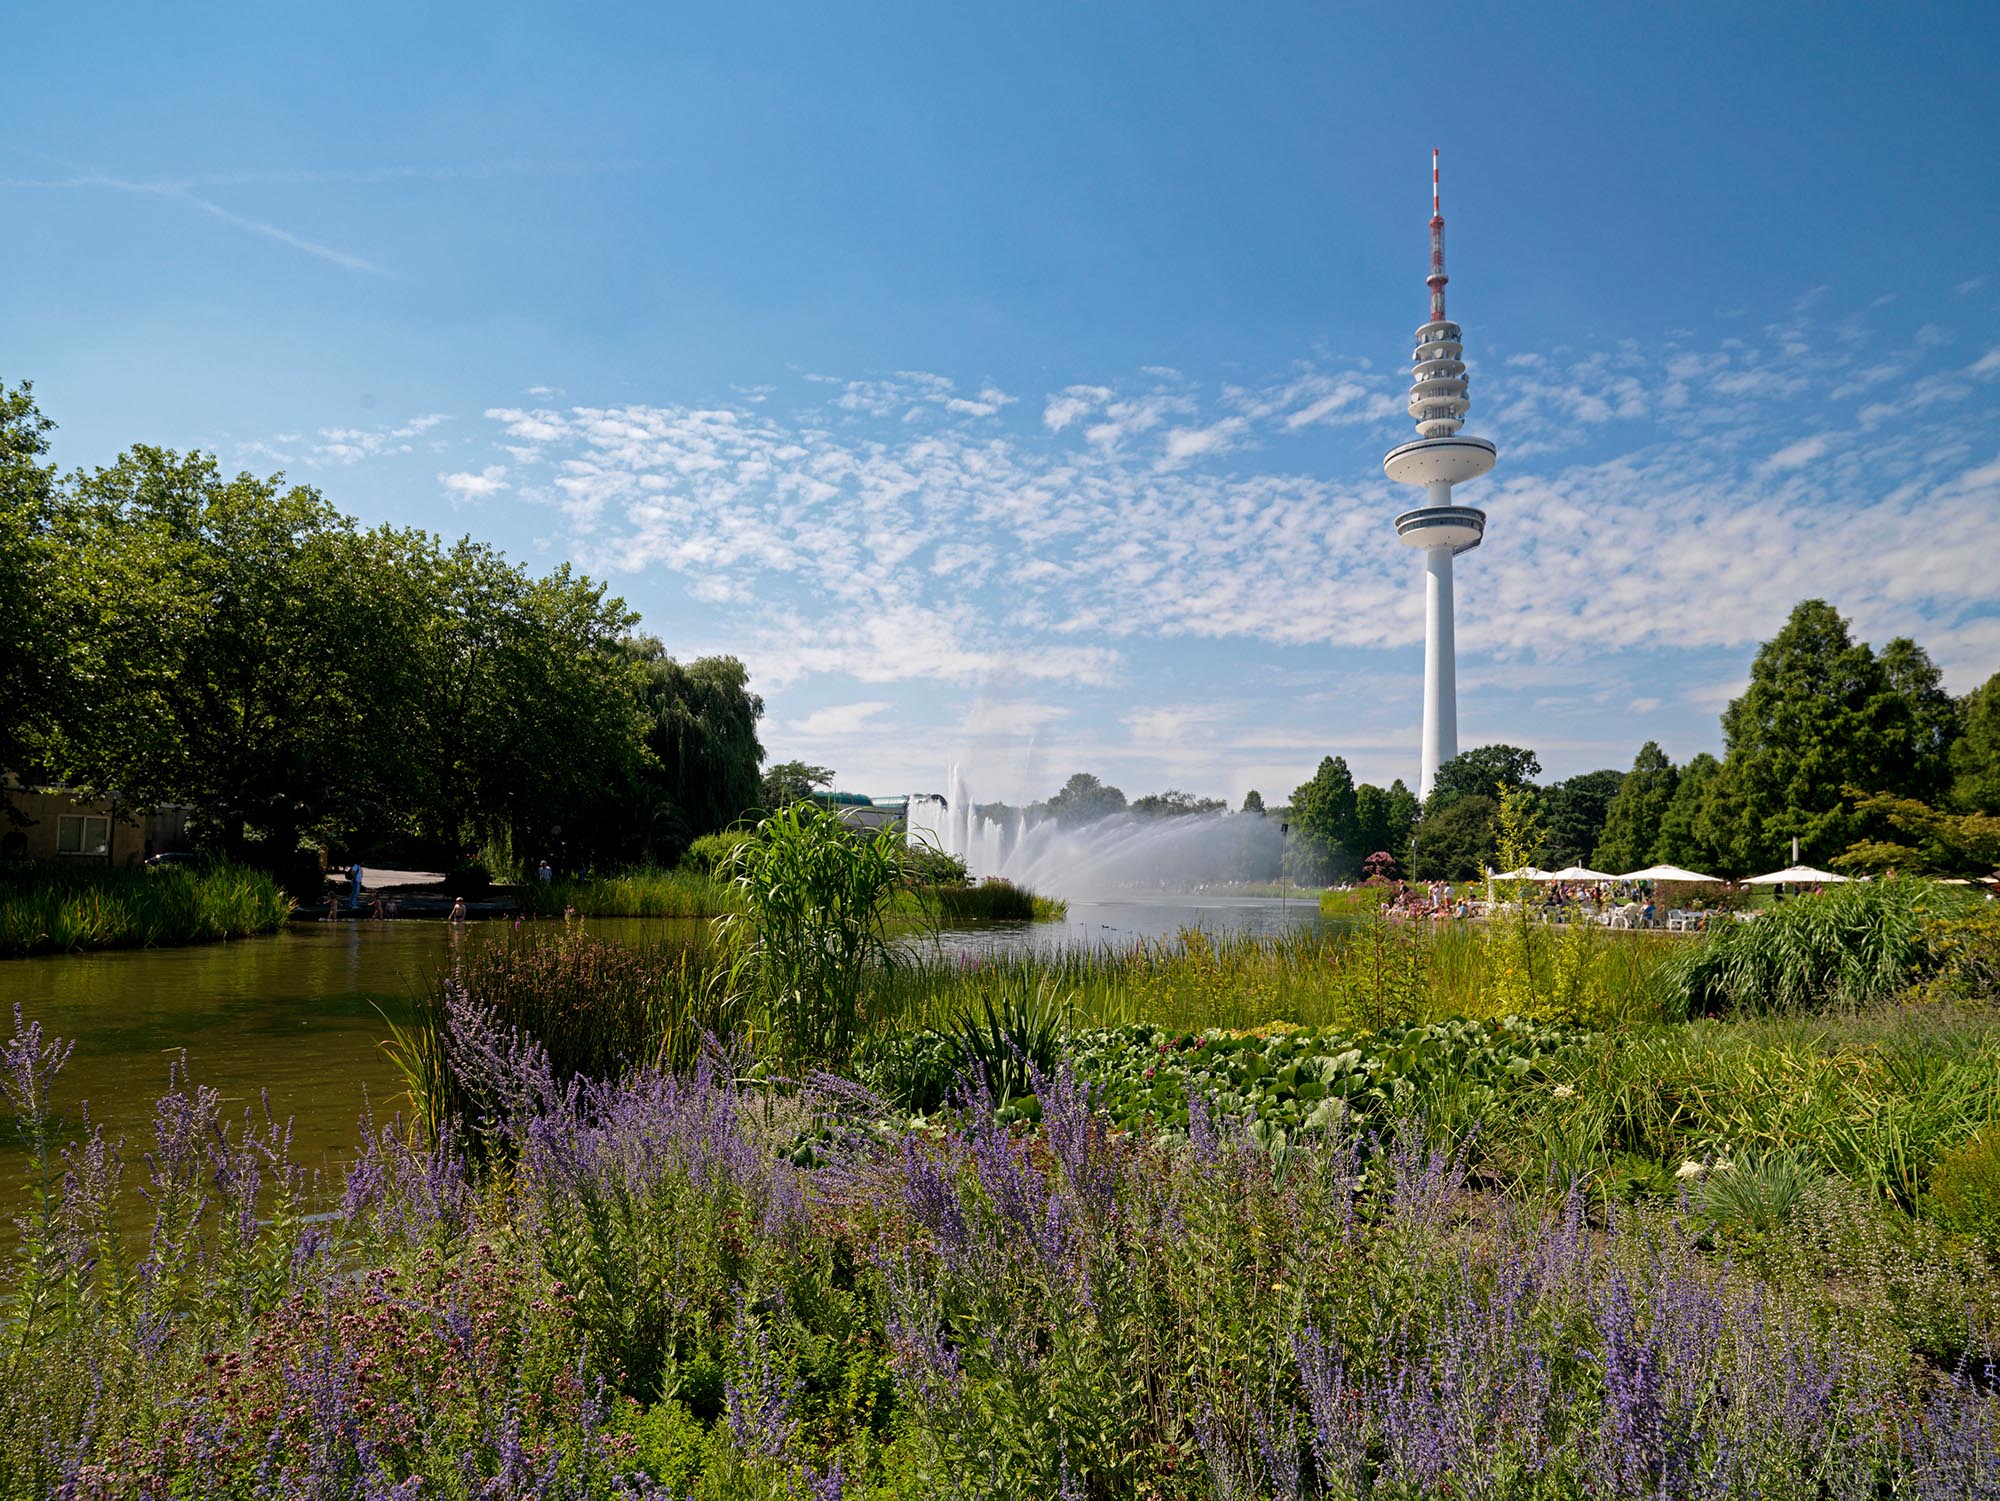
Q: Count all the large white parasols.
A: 4